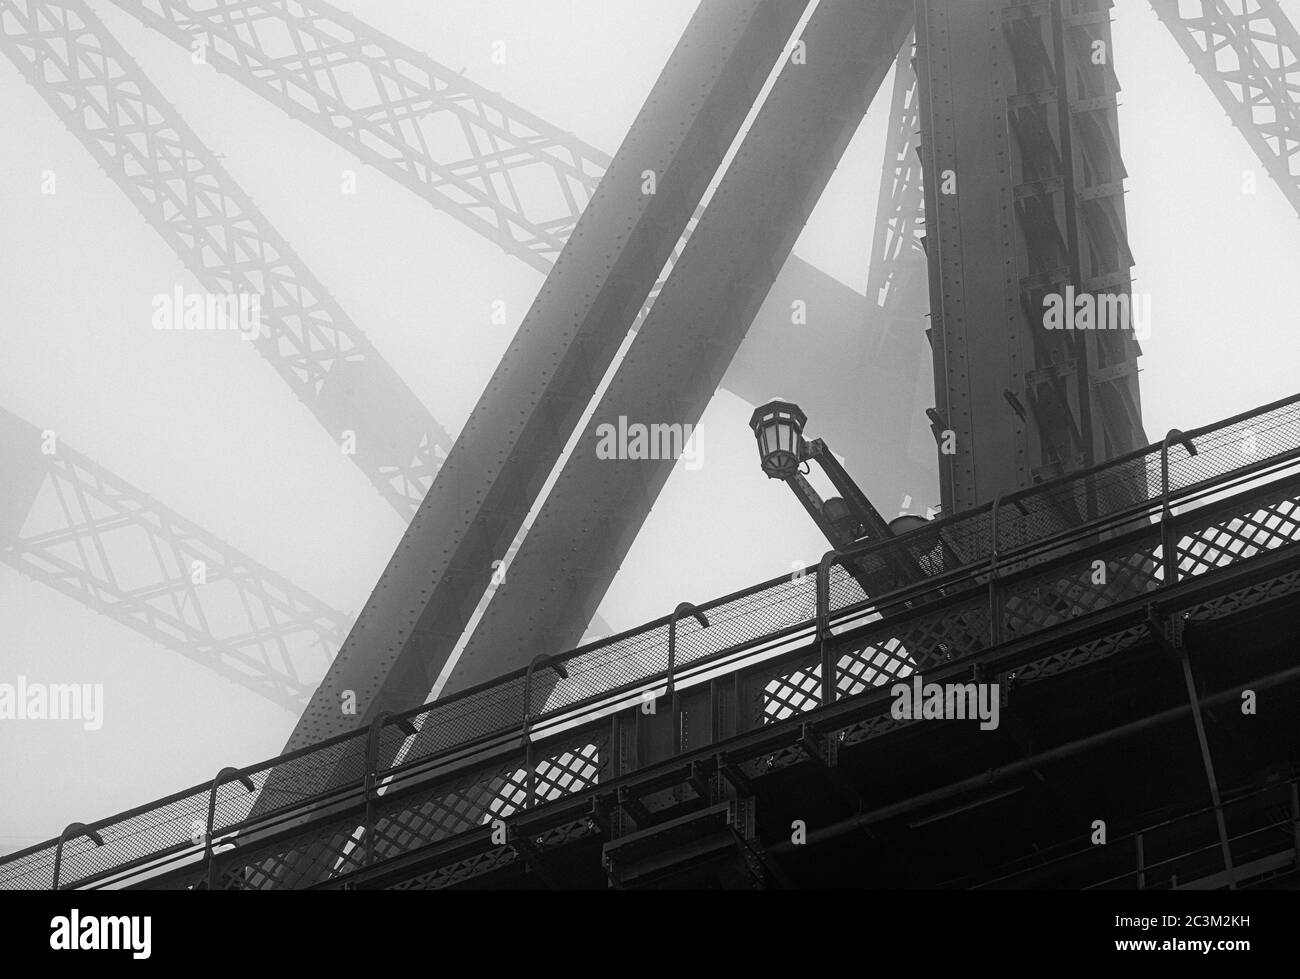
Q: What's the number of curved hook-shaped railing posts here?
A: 8